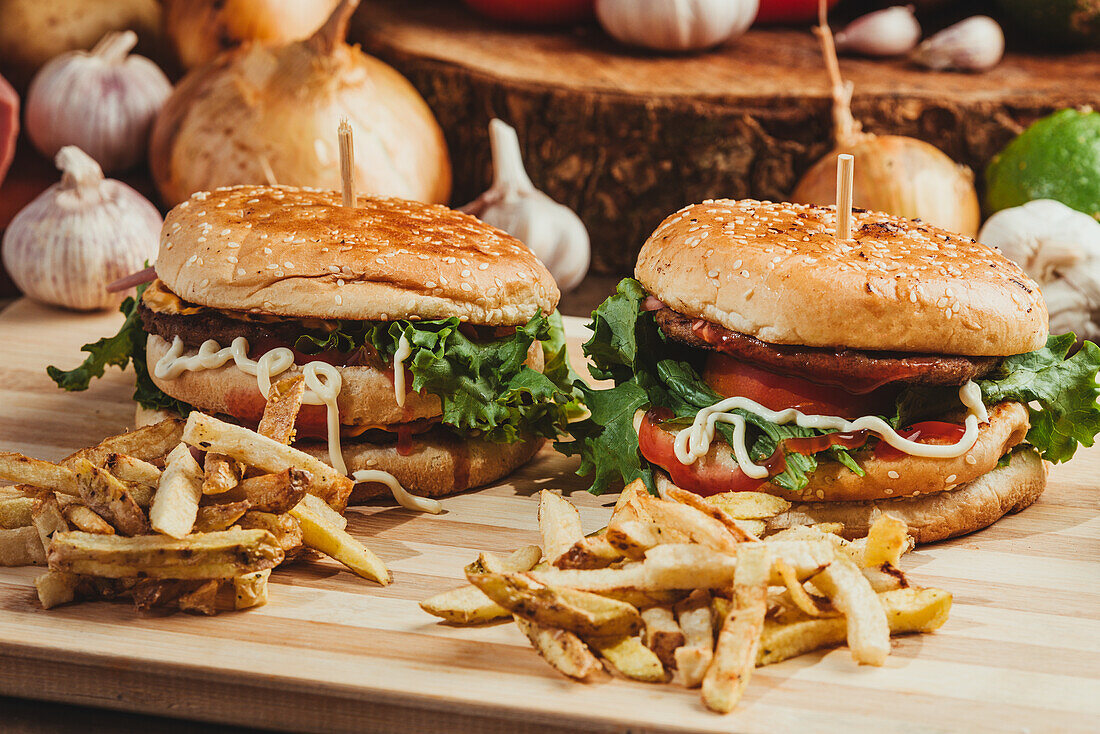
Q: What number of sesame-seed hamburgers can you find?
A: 2